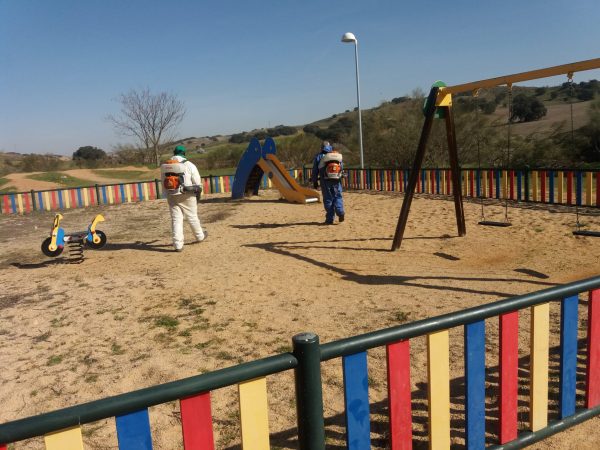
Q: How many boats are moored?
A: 0